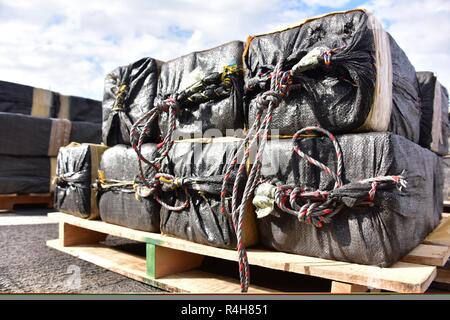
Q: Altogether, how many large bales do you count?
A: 7